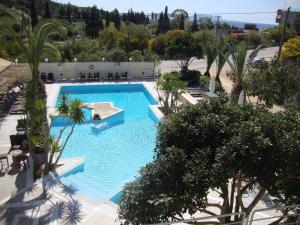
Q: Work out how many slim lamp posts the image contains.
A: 5